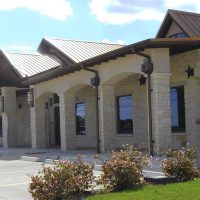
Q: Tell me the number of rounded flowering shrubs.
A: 3